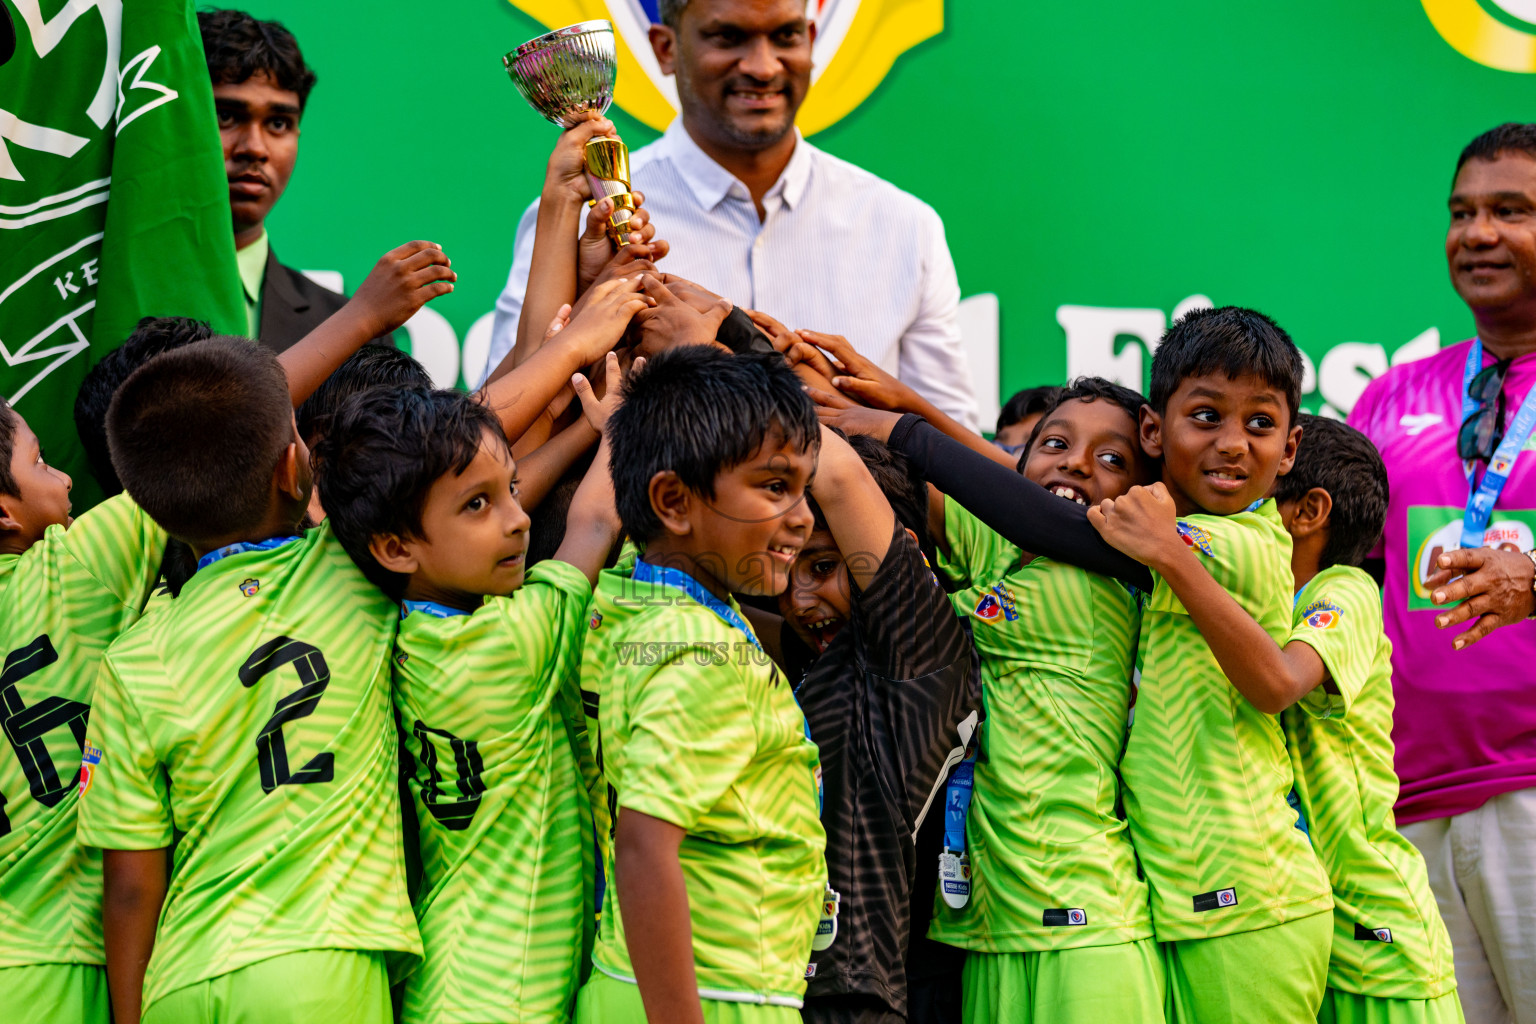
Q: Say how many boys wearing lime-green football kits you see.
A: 7